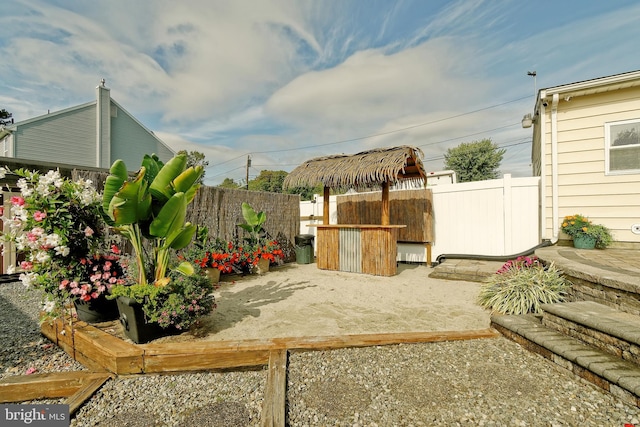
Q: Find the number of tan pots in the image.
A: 2